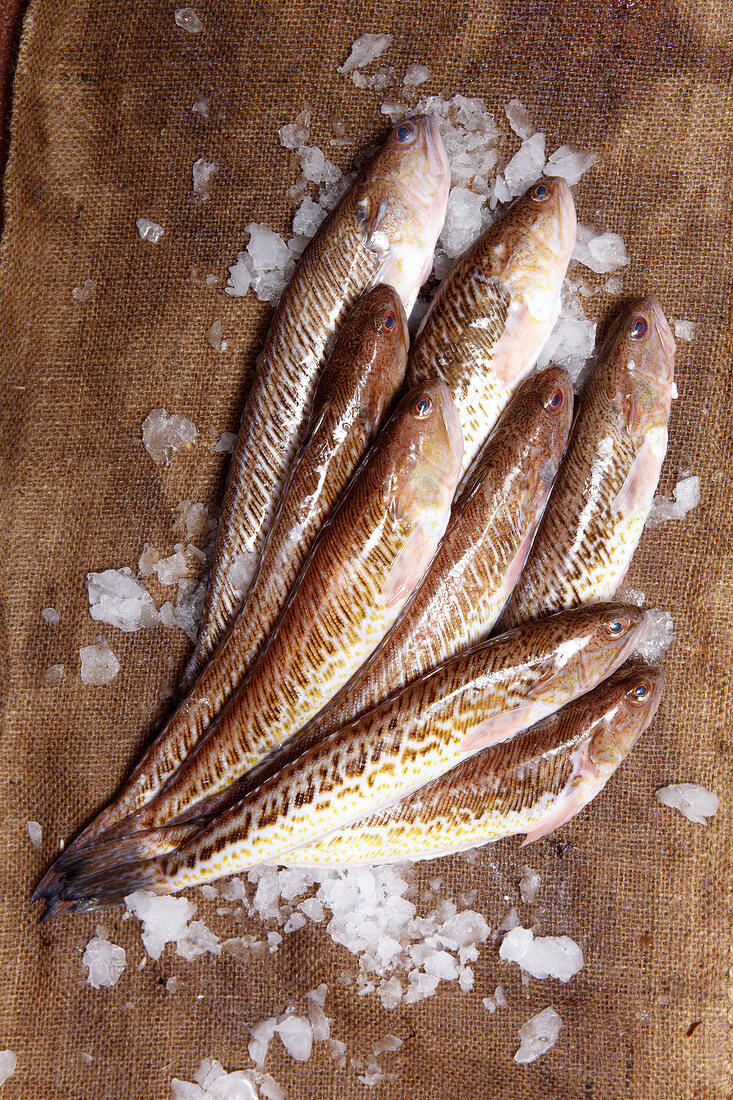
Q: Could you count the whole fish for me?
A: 8